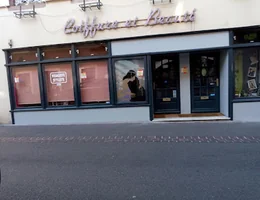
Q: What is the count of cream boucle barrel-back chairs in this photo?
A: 0